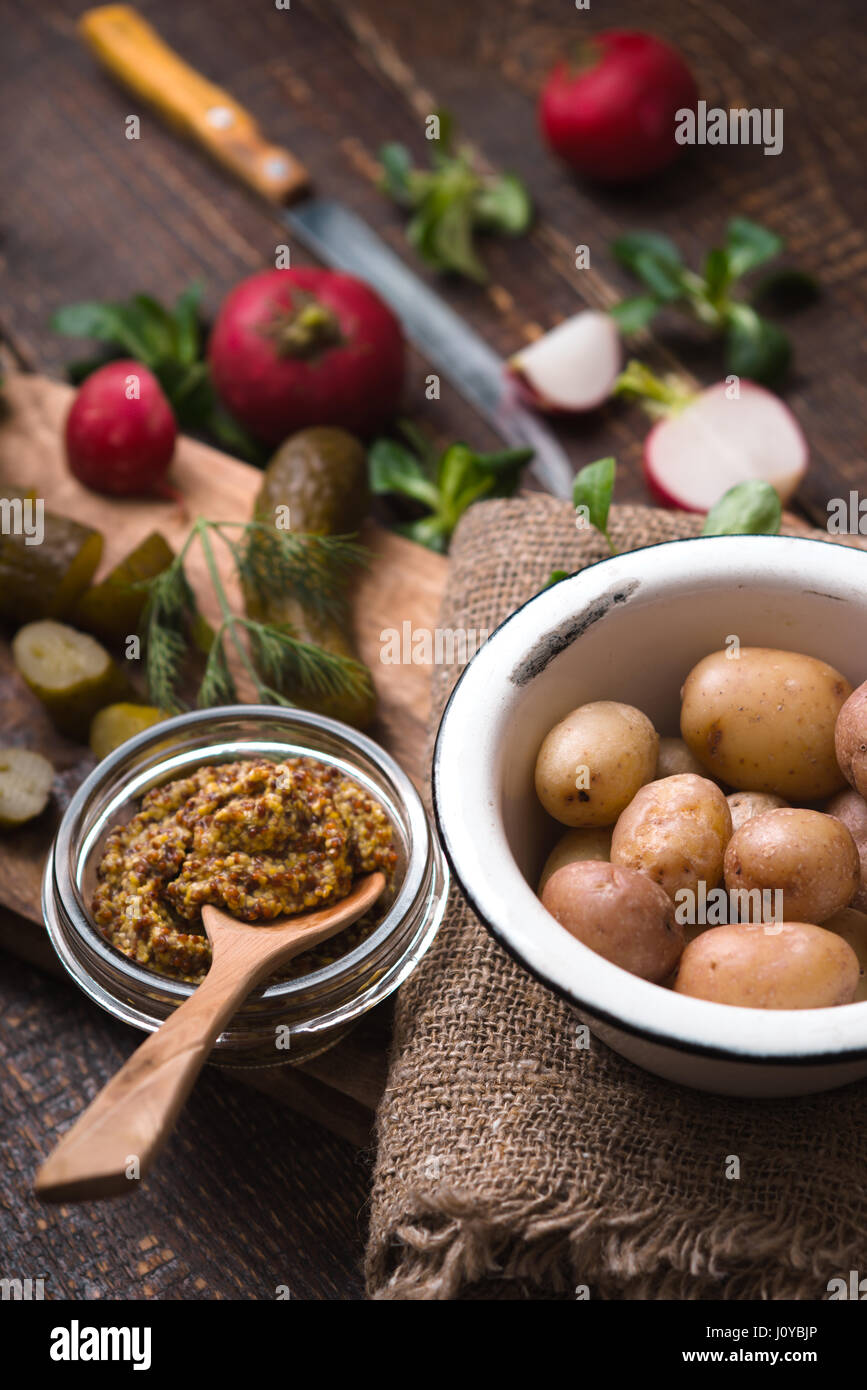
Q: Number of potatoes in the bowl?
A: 12